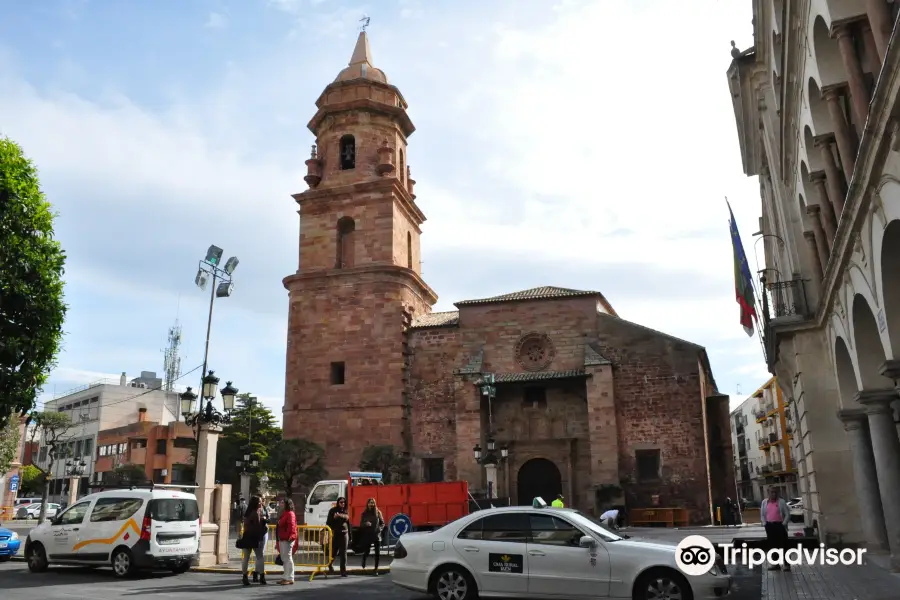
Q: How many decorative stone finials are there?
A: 3